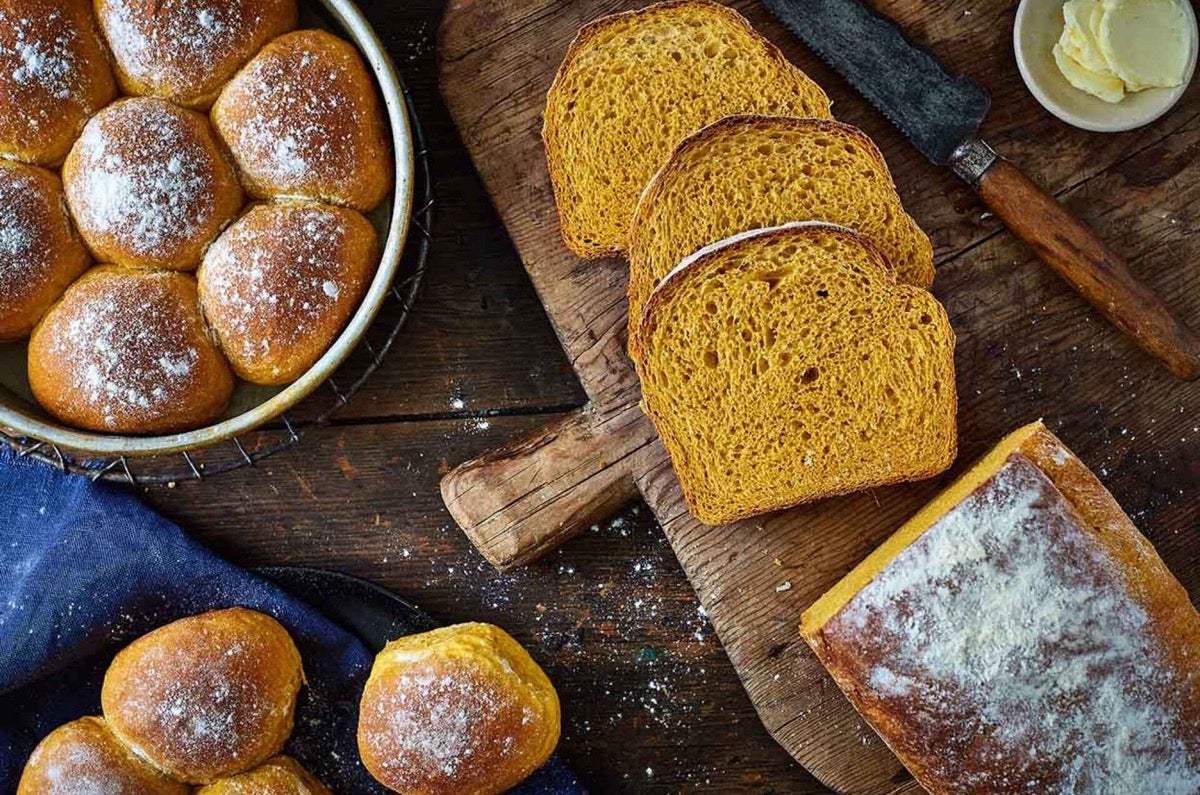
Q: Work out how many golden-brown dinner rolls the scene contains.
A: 11